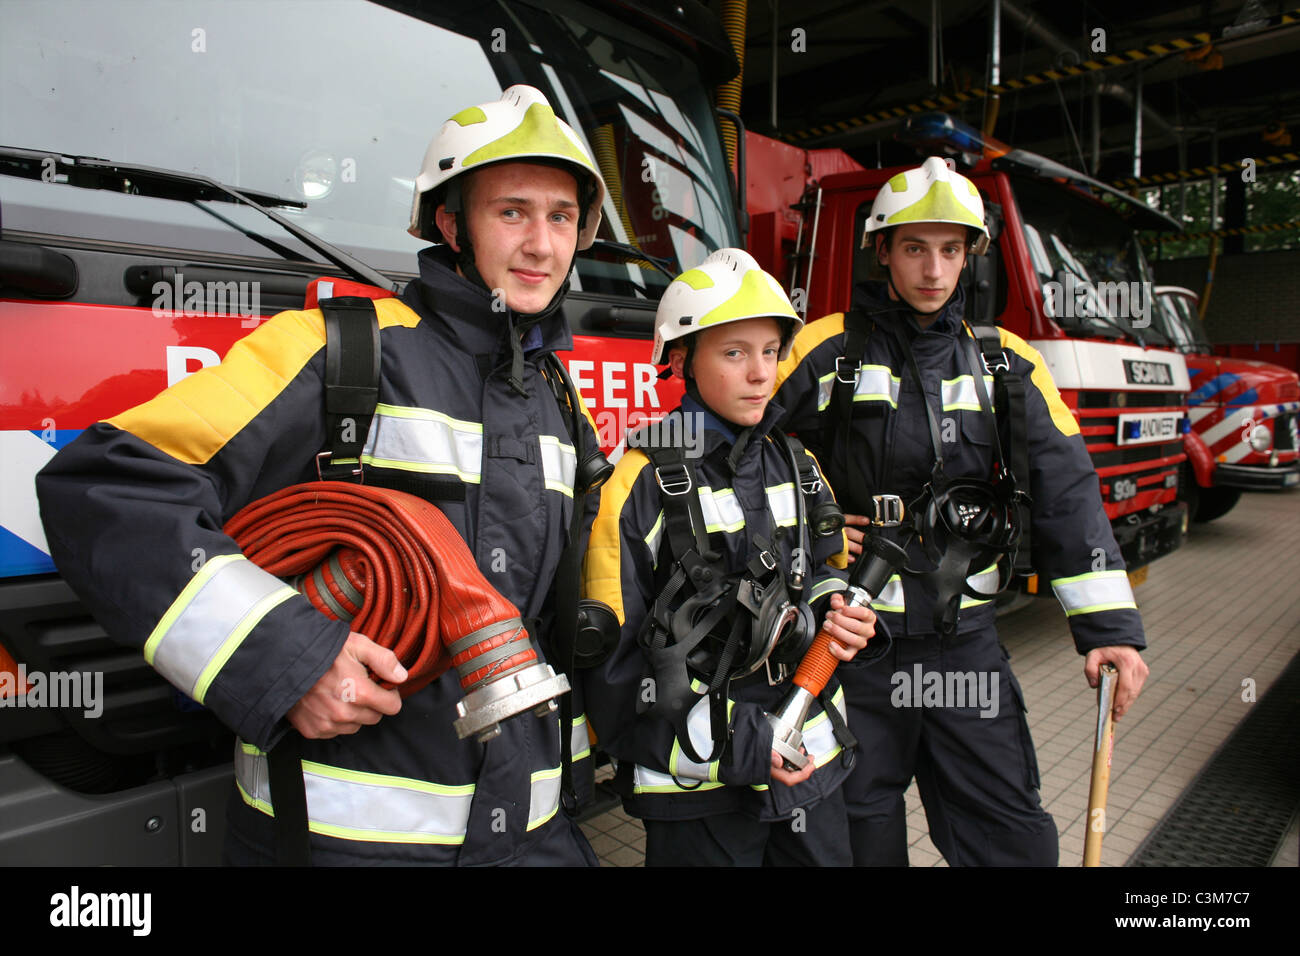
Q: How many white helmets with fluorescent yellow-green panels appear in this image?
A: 3